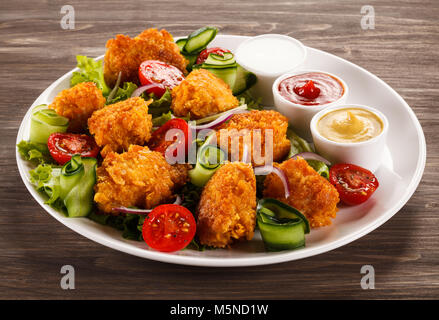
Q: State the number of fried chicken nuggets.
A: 8